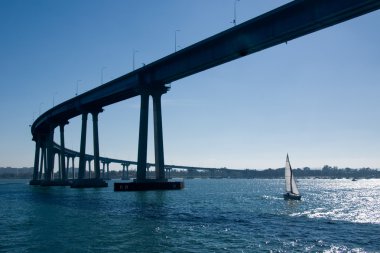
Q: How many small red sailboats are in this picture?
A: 0